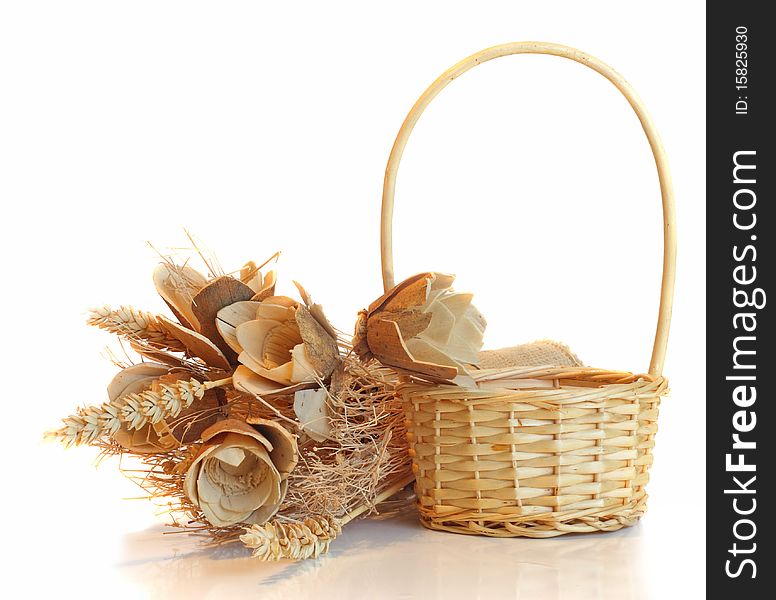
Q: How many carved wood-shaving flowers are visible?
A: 5